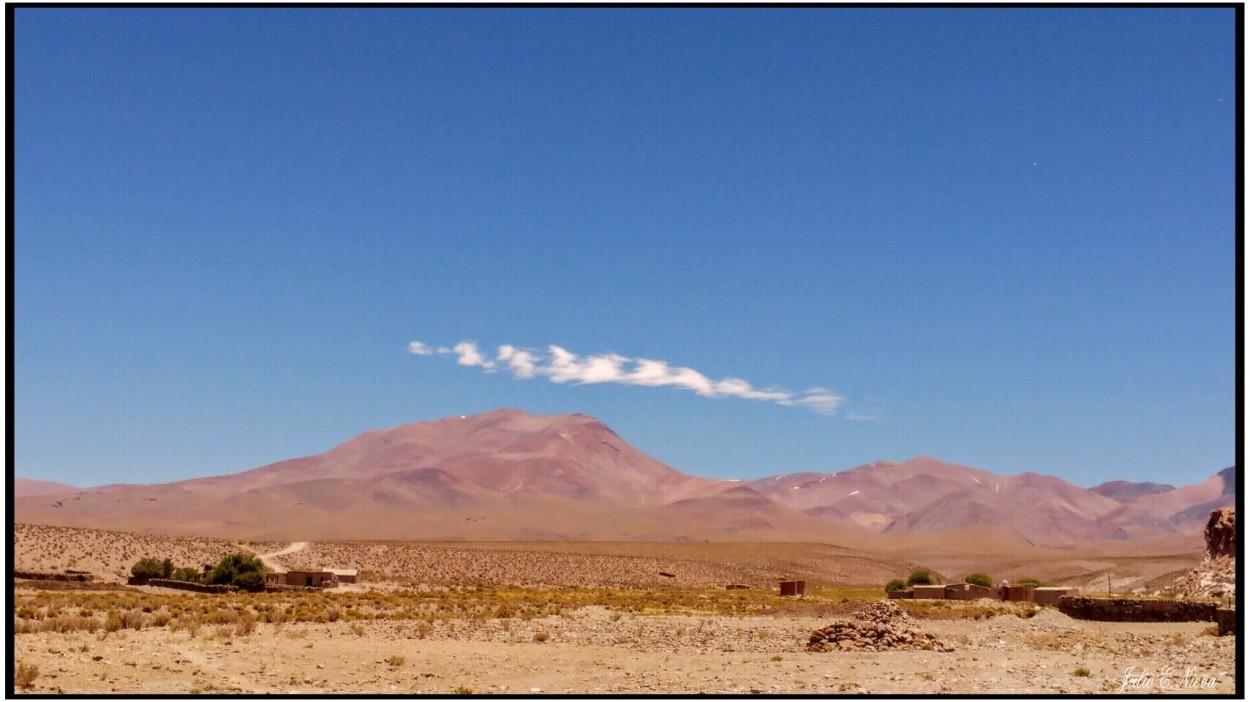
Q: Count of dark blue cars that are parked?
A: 0